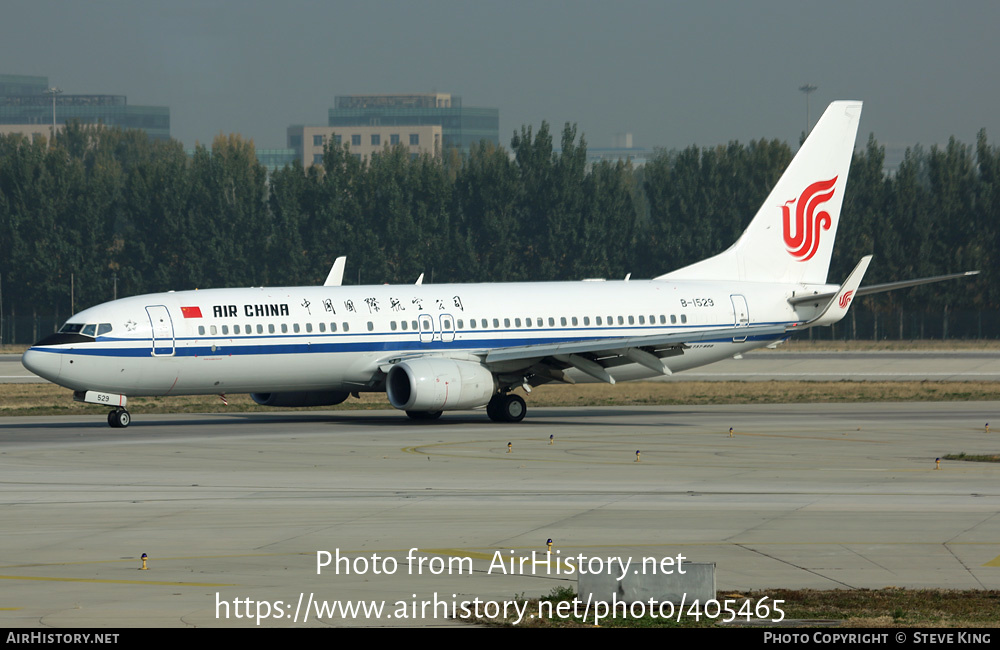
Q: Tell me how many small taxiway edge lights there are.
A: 8